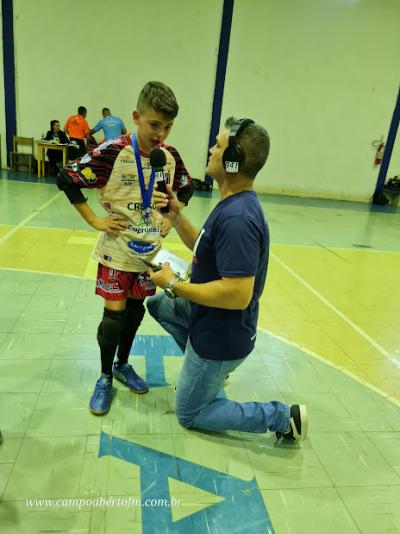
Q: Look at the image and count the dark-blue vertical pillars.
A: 3